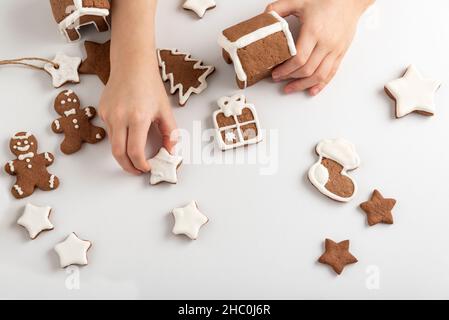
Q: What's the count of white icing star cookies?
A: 7